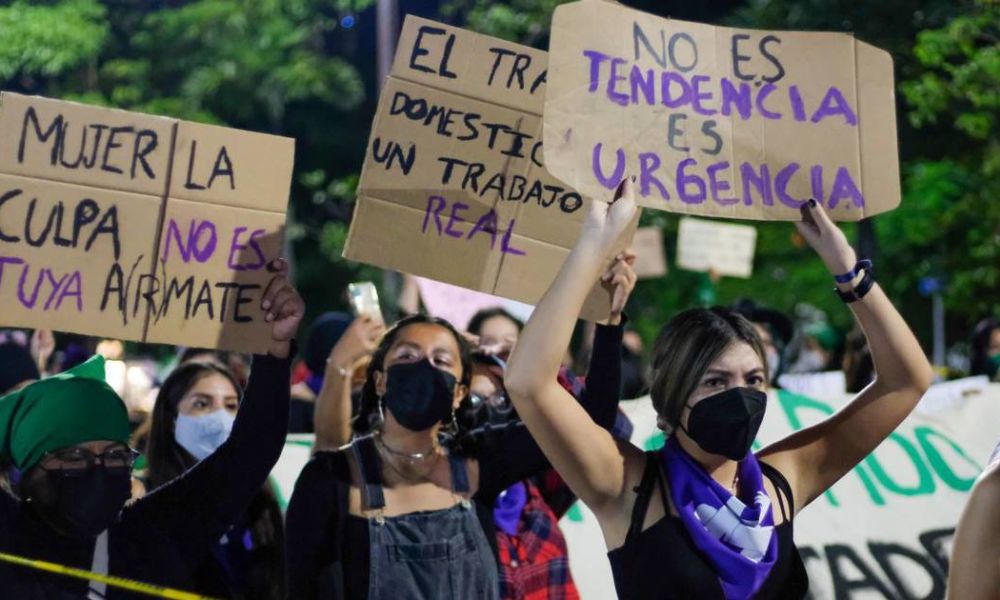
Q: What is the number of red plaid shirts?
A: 1